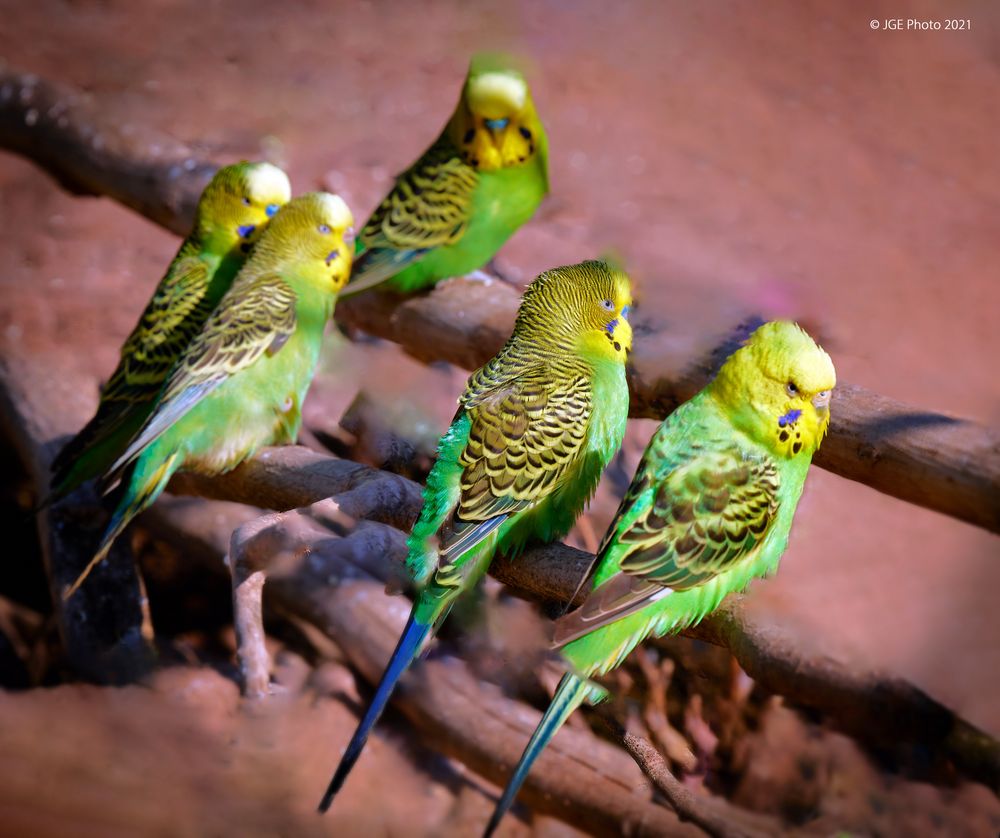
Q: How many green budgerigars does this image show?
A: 5